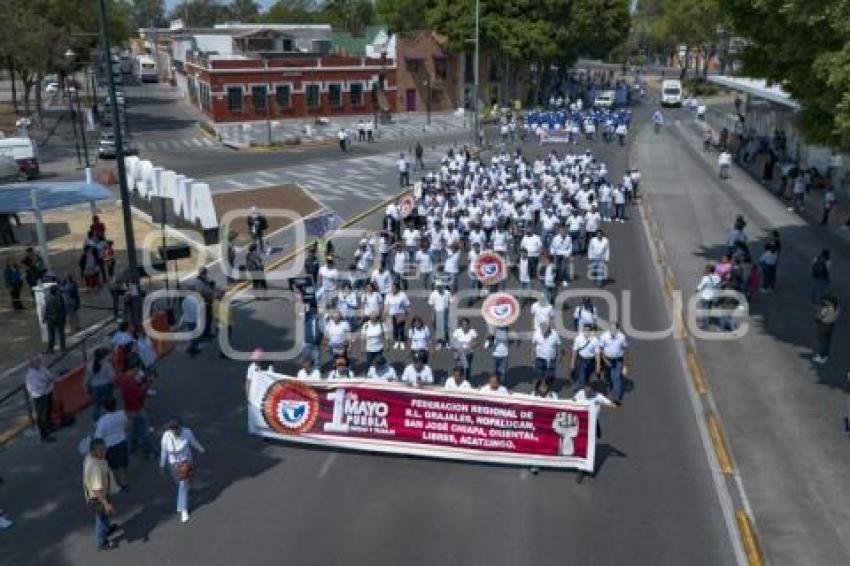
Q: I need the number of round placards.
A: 3